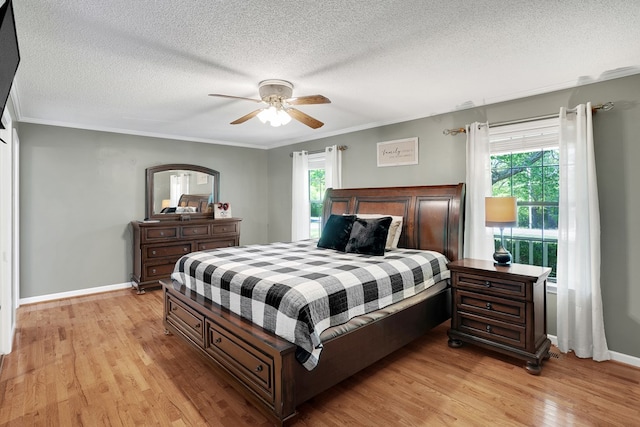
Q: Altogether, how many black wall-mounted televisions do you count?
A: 1